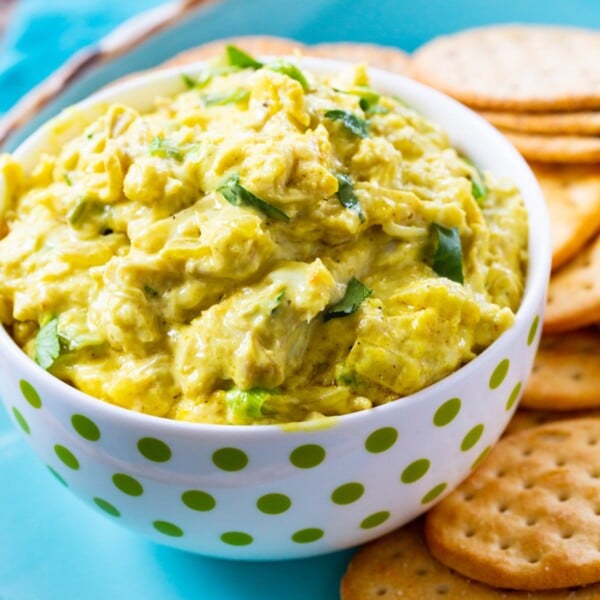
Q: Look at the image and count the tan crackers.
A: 11